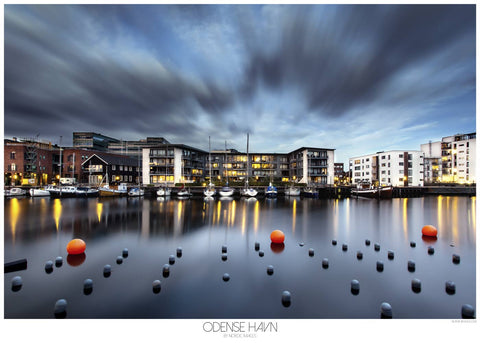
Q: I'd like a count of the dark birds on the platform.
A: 0